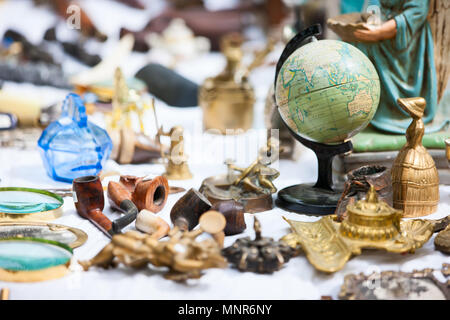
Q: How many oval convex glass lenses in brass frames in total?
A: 2